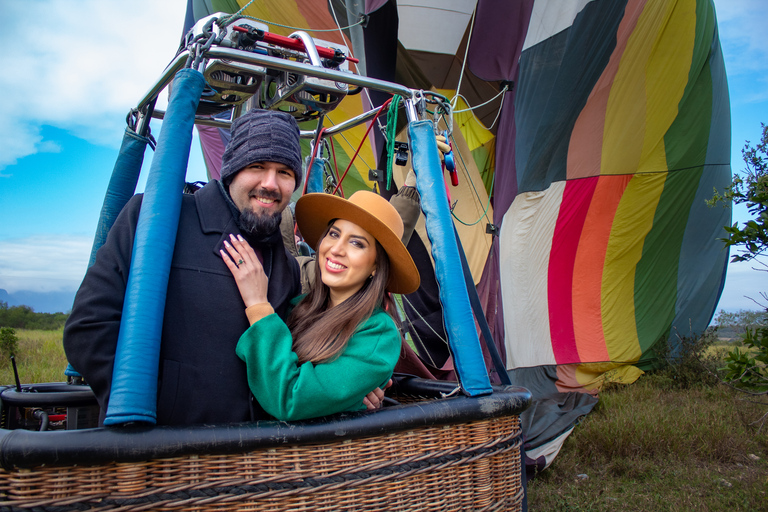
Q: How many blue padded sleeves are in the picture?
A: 4